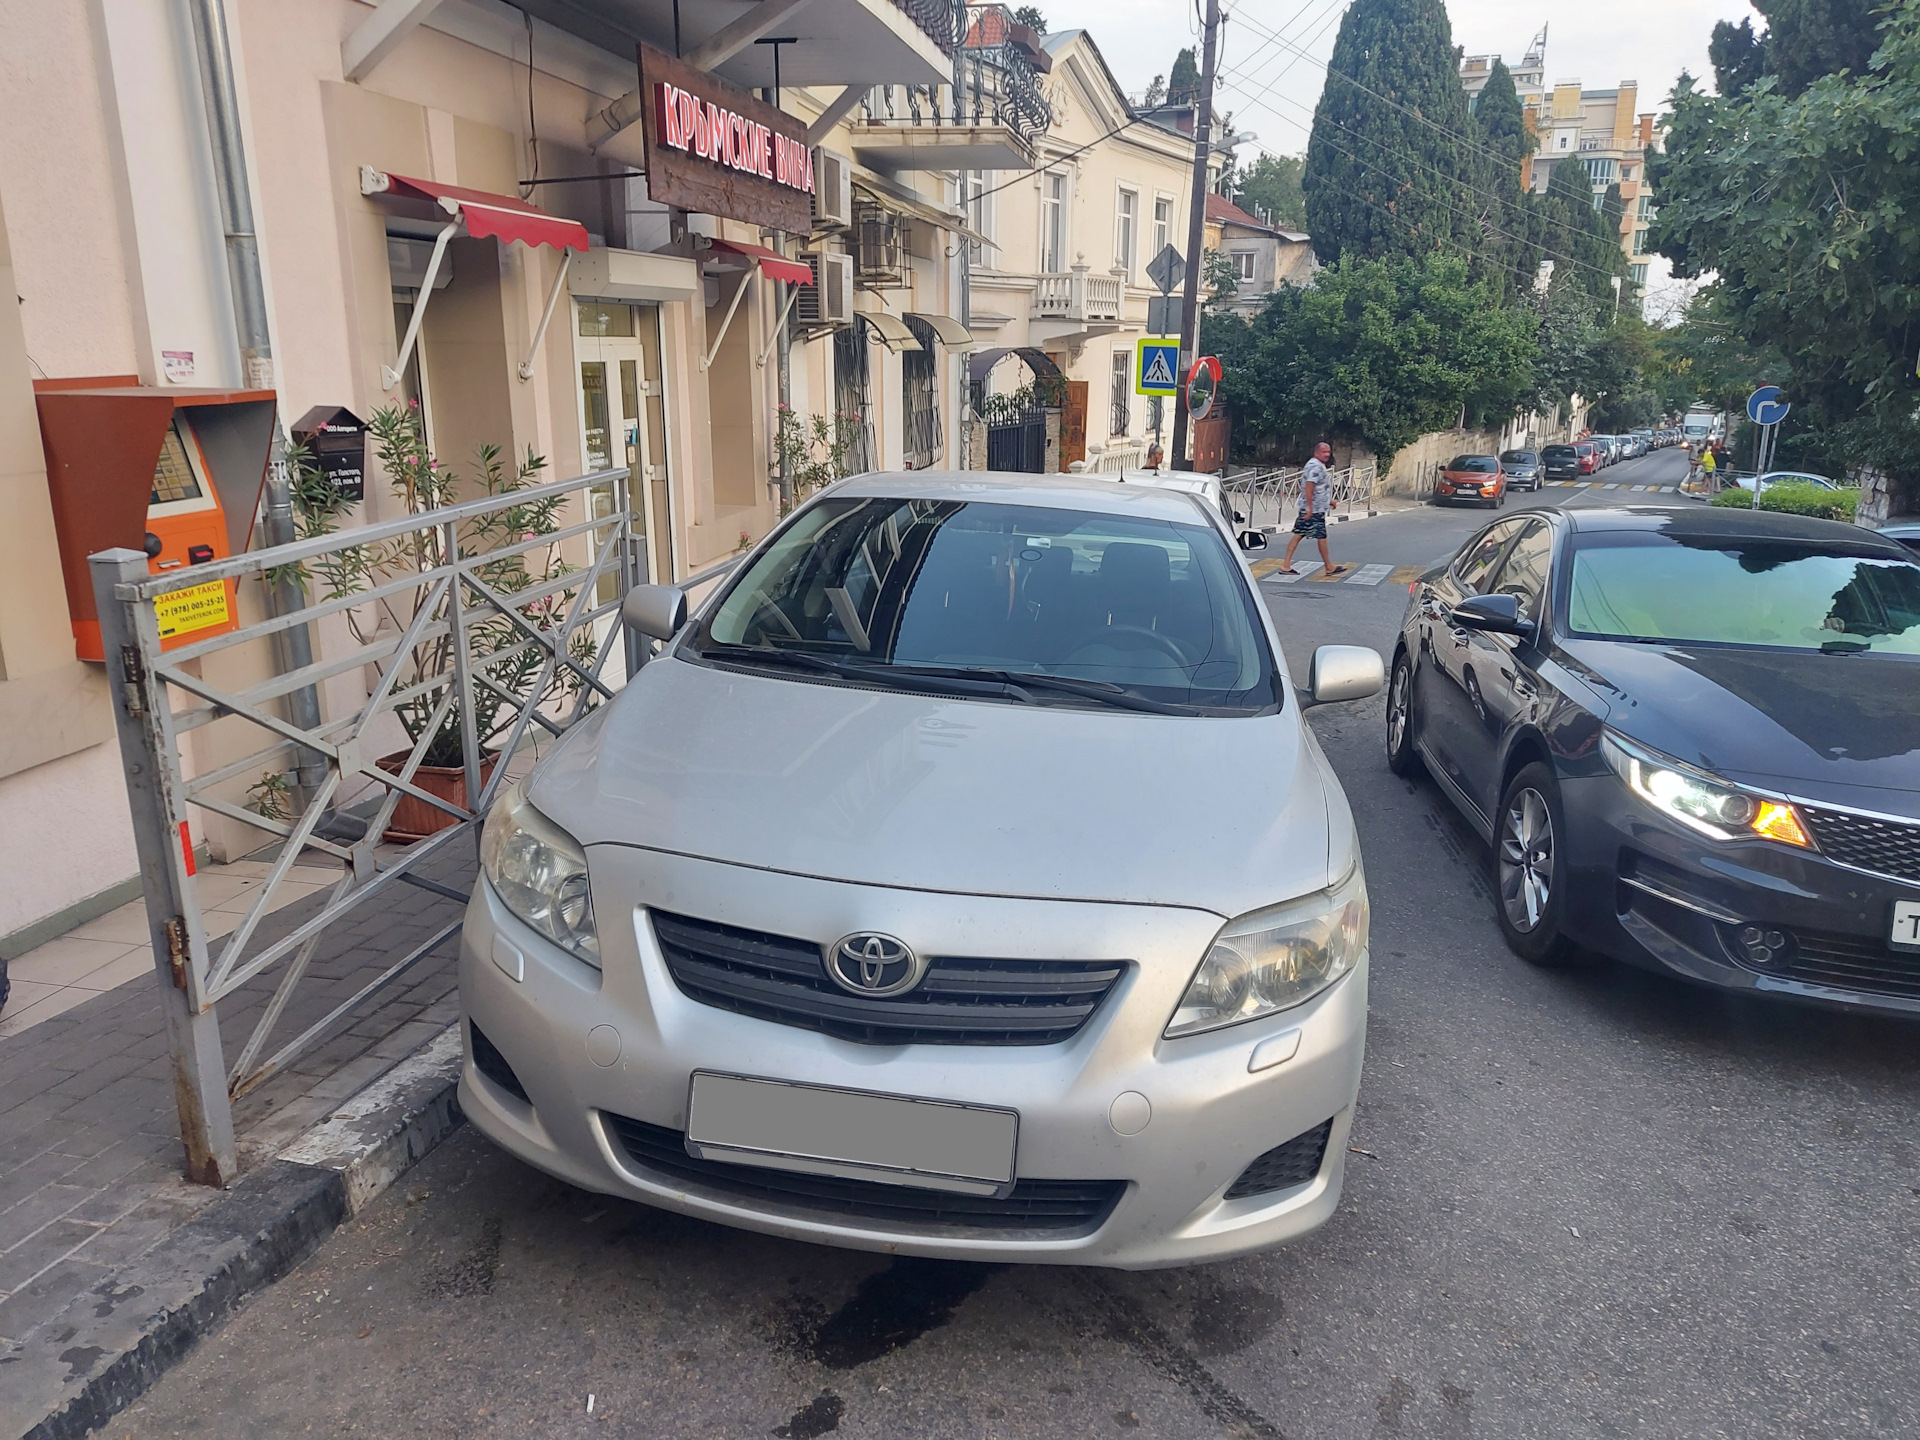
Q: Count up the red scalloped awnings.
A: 2